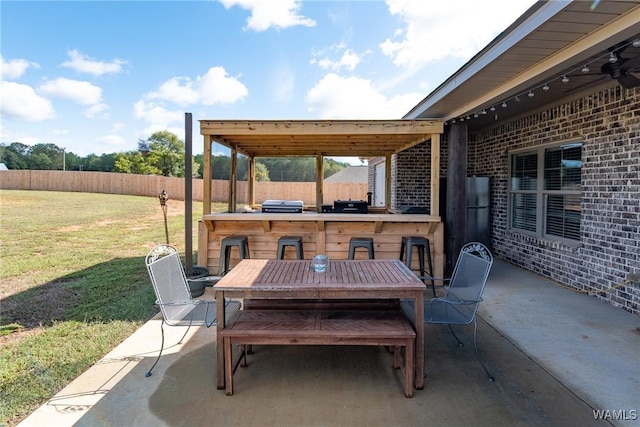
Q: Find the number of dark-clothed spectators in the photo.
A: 0